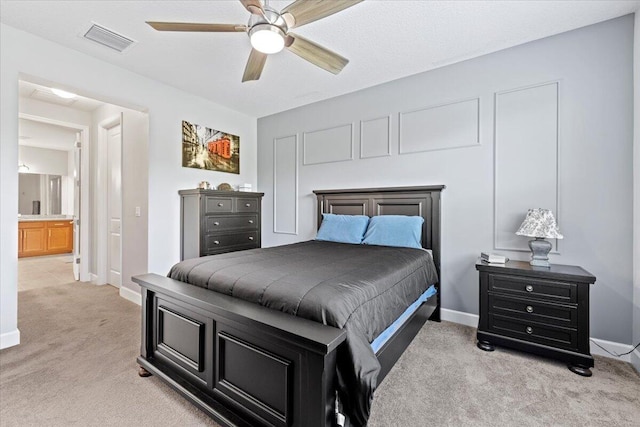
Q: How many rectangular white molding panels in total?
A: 5